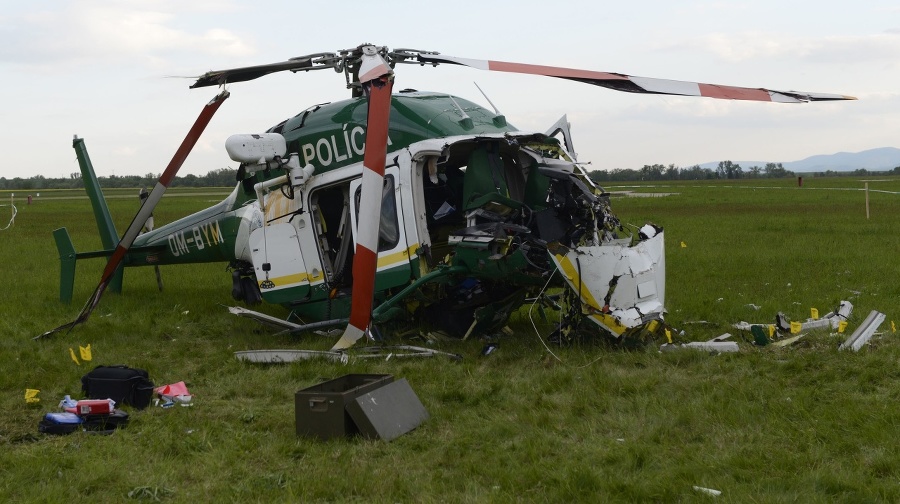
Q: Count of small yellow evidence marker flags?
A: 10